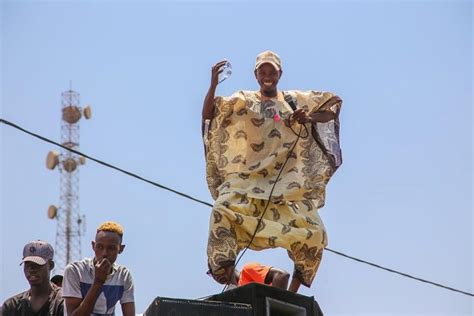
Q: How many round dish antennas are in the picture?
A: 6